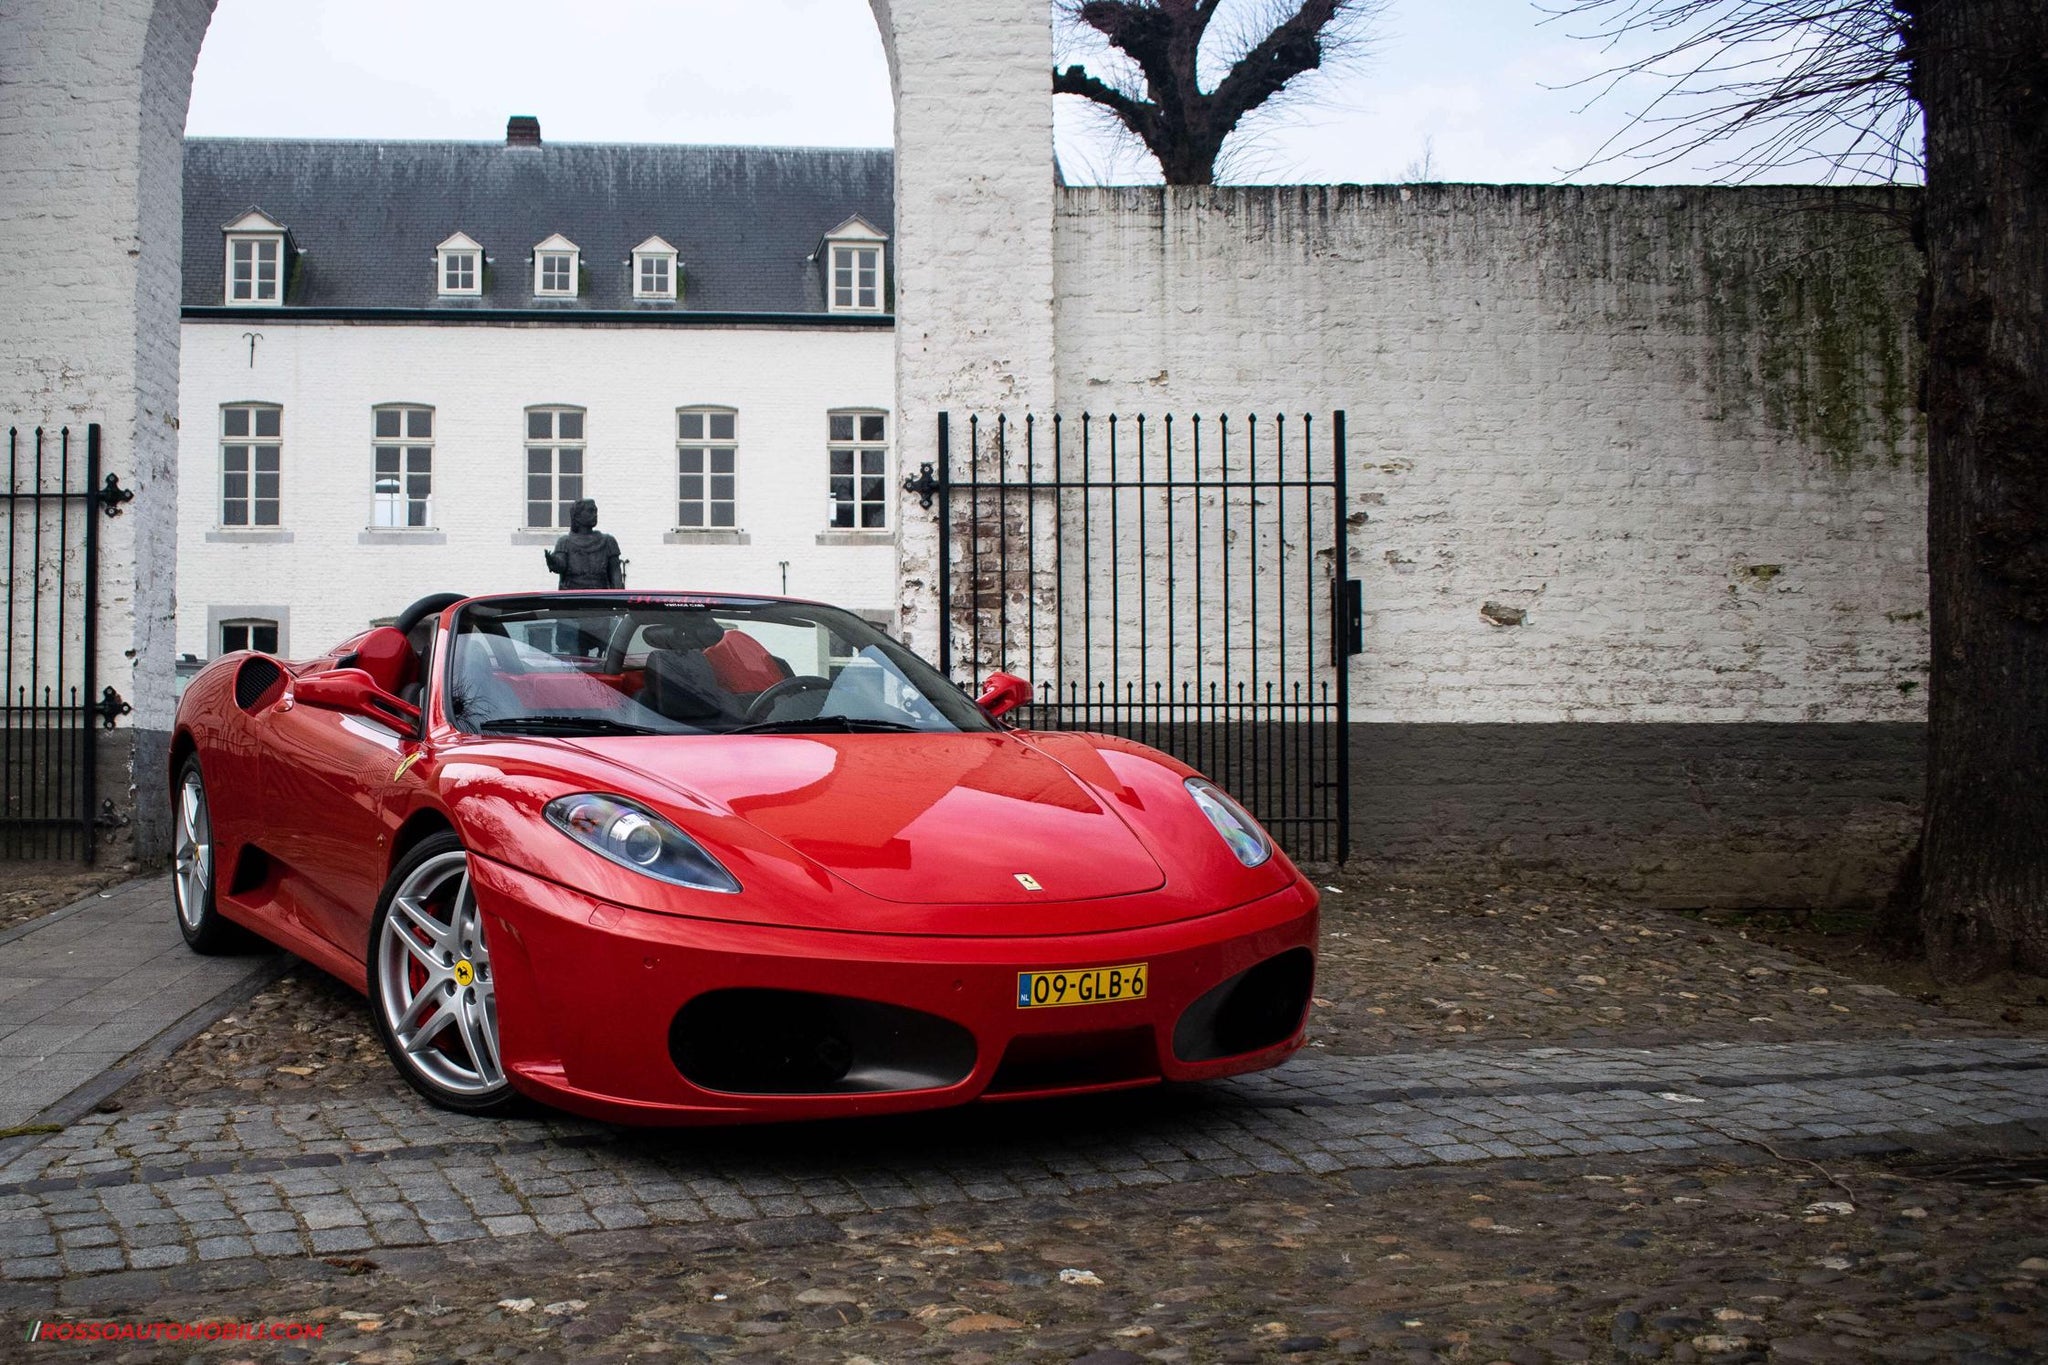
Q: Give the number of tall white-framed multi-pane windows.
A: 5